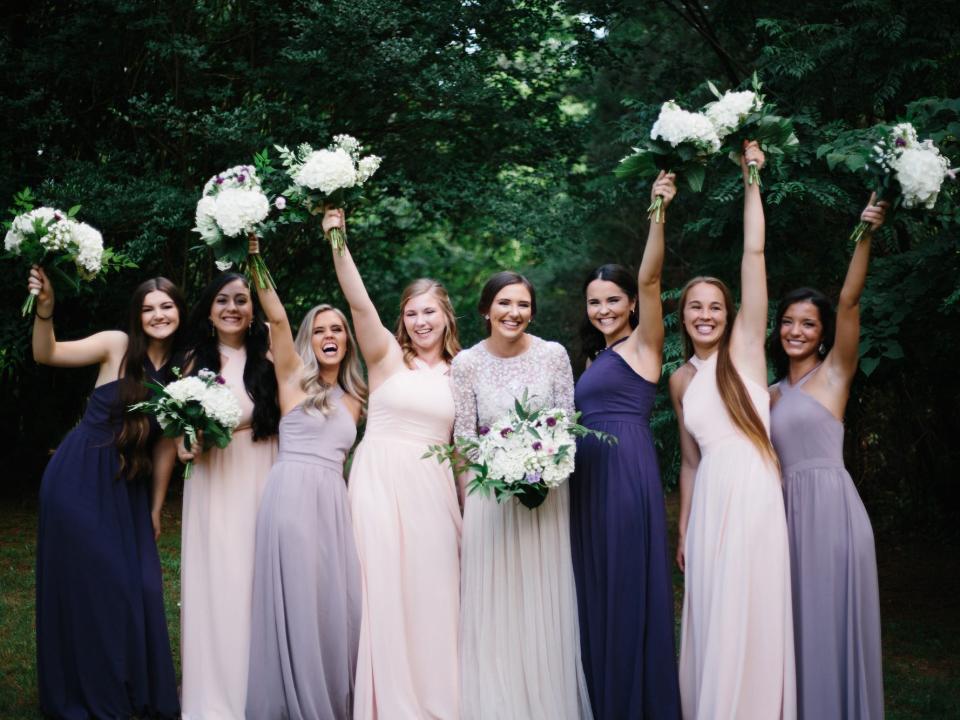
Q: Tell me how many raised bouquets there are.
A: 6